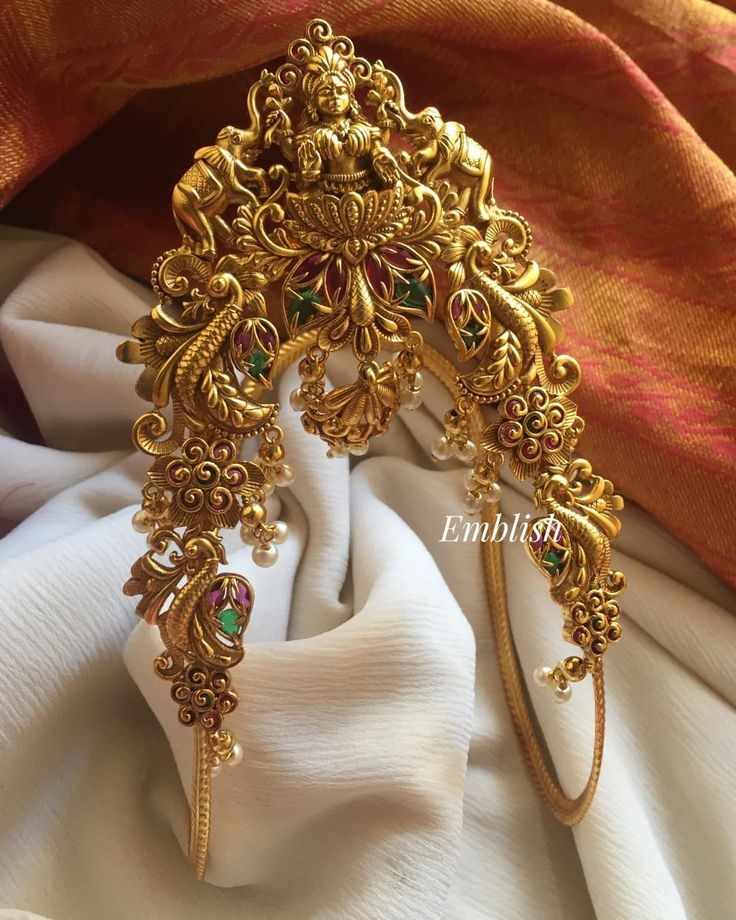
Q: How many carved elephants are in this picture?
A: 2